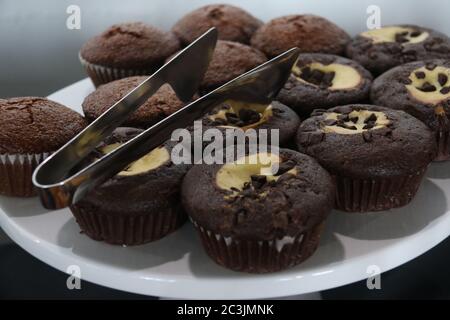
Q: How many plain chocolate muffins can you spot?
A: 6